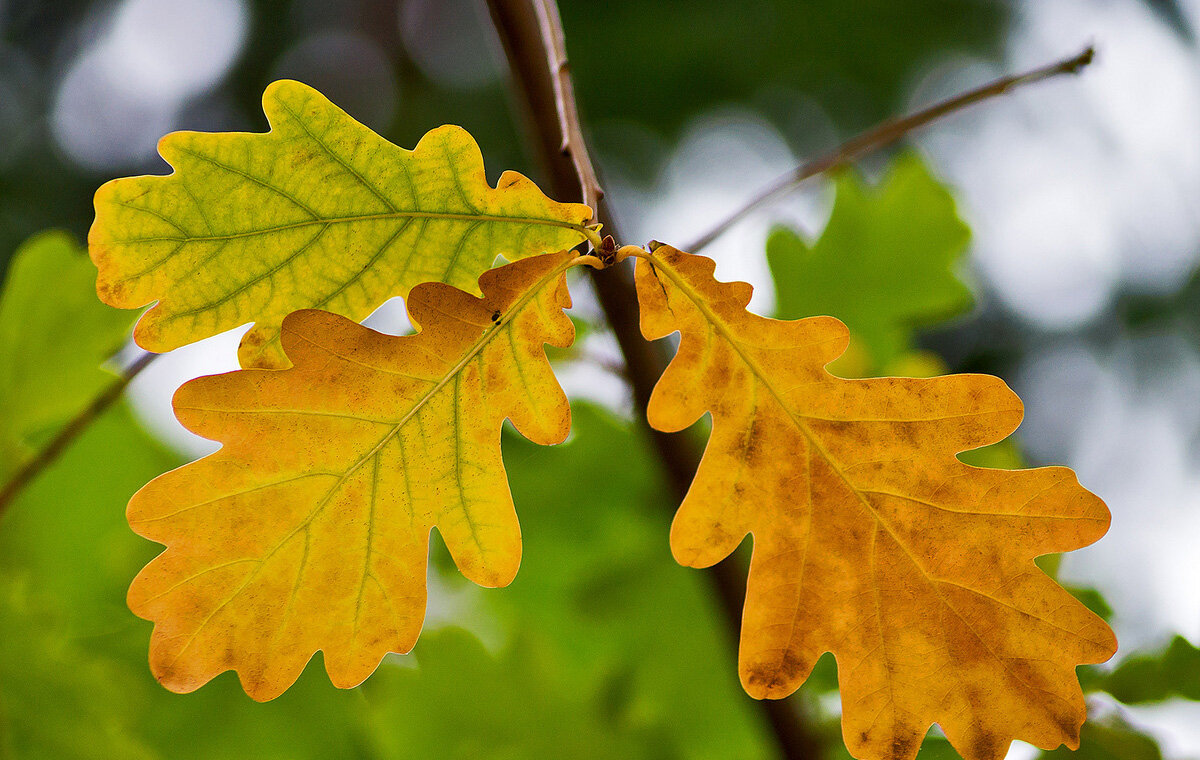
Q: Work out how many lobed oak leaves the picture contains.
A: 3